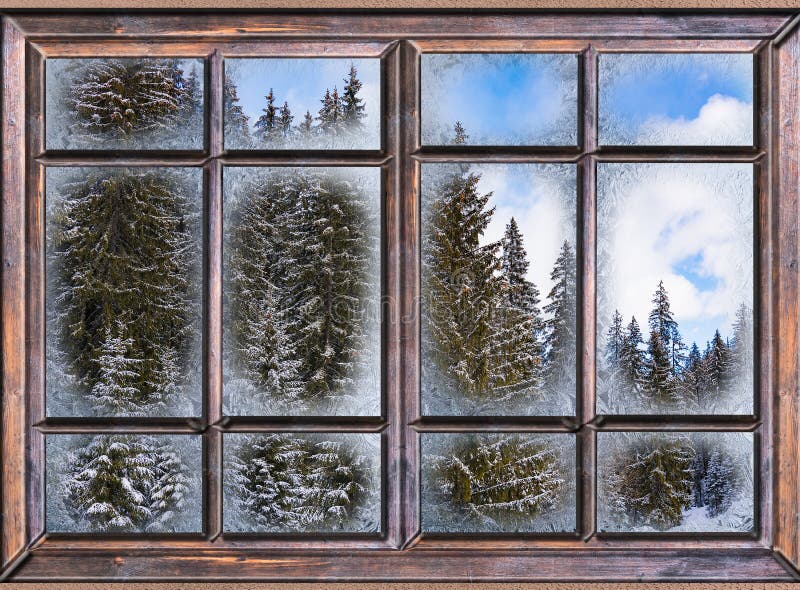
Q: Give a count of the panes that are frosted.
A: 12